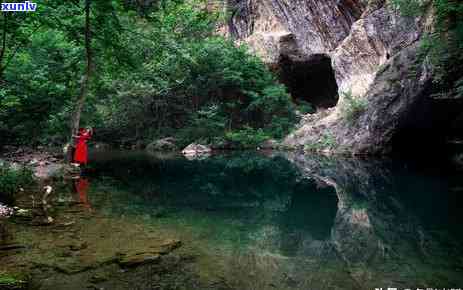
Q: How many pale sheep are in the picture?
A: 0